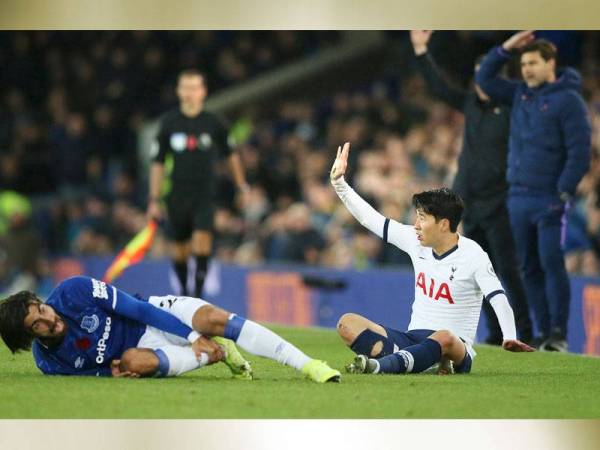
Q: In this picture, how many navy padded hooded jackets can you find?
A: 1